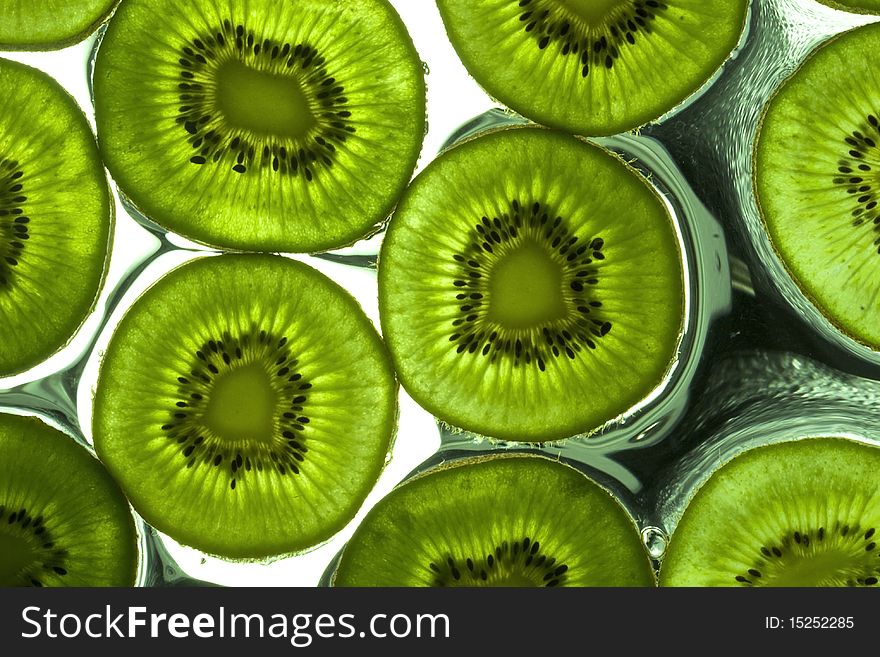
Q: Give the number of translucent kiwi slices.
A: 11